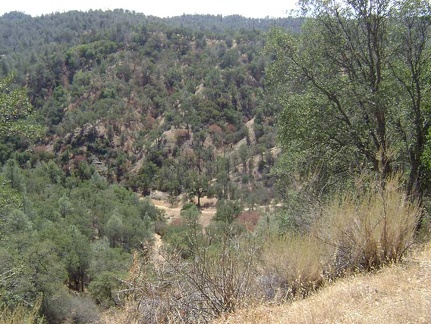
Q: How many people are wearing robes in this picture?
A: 0